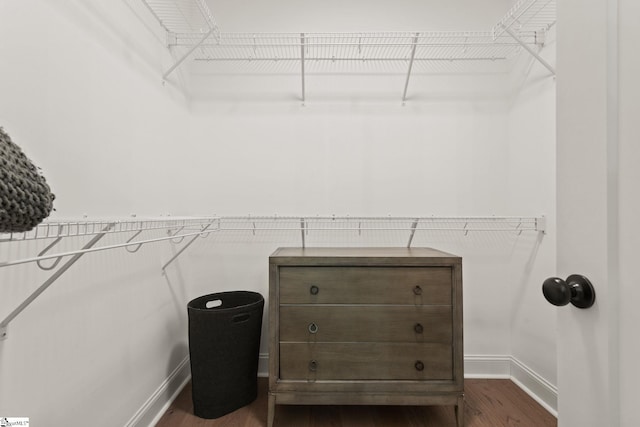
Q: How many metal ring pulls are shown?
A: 6